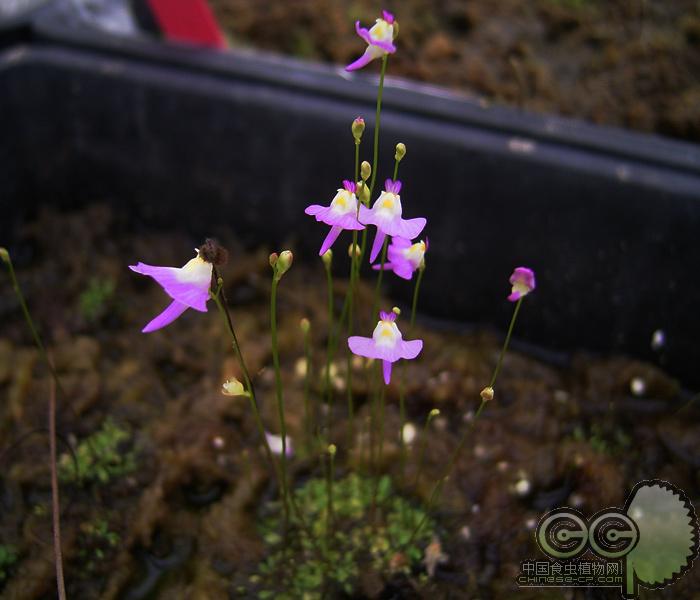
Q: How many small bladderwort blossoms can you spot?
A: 7